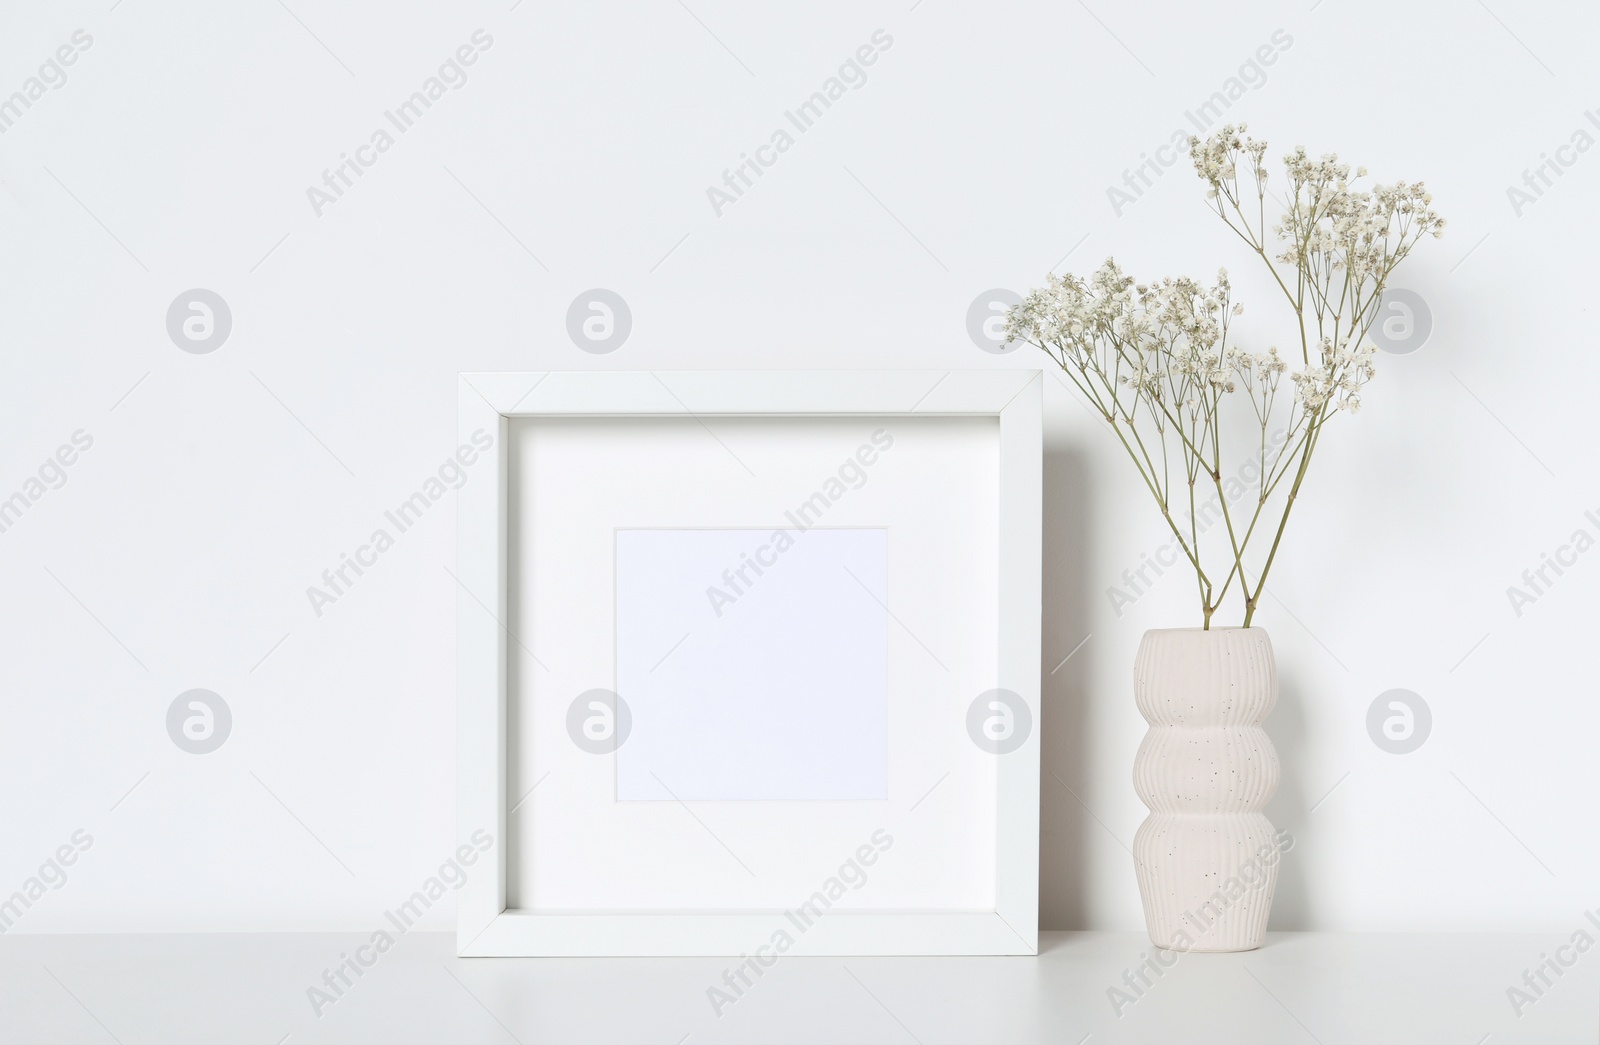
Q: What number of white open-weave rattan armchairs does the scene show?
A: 0